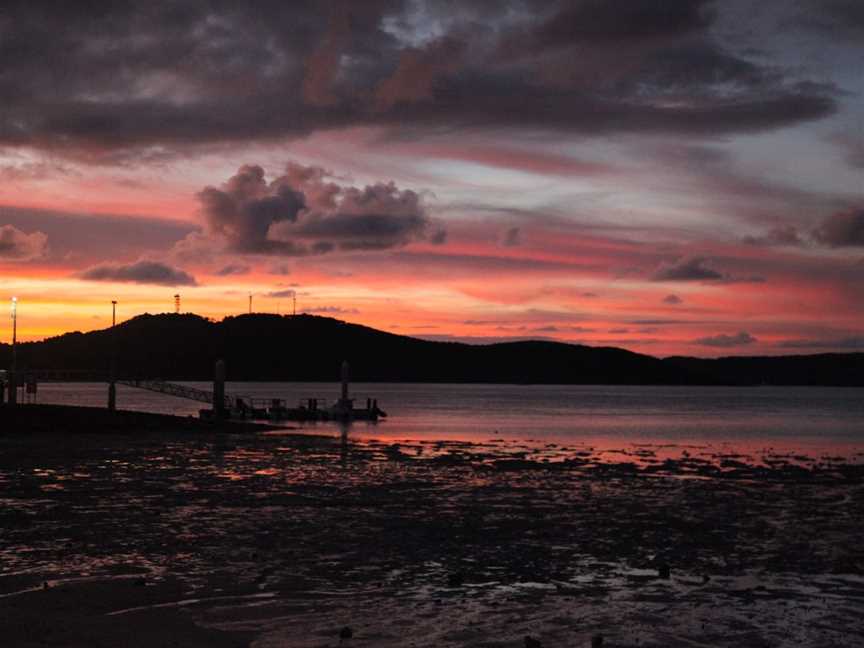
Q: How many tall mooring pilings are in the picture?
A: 2